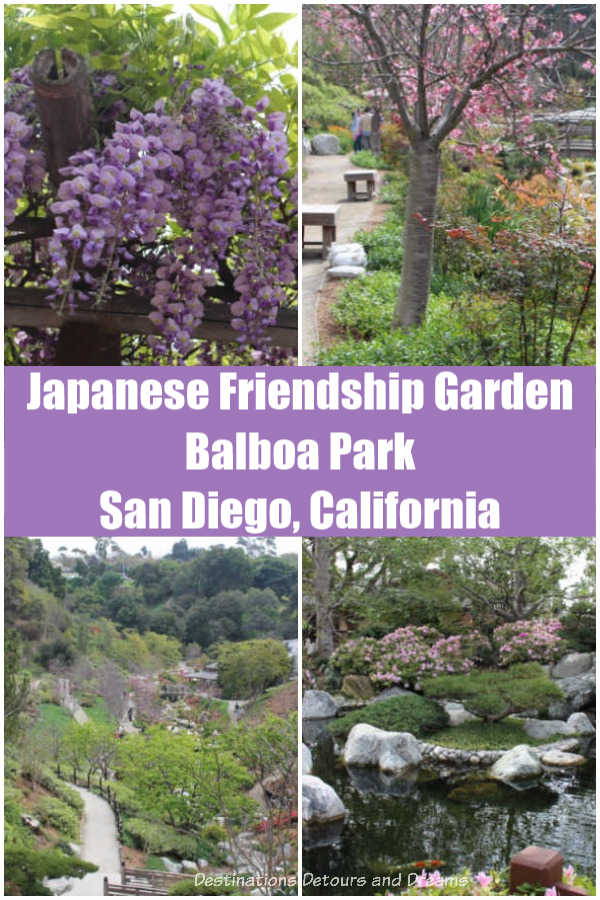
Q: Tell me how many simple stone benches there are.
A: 2